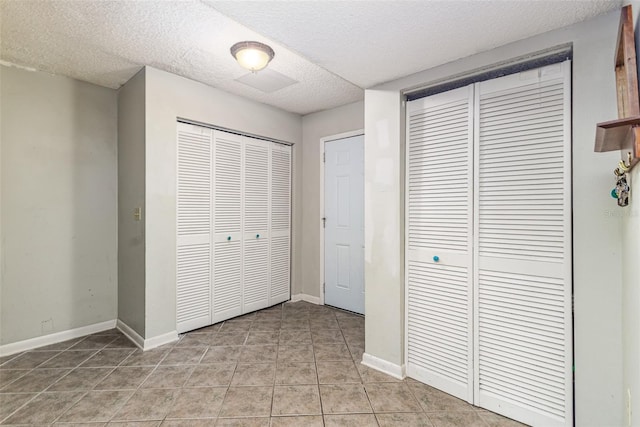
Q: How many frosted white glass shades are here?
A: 1